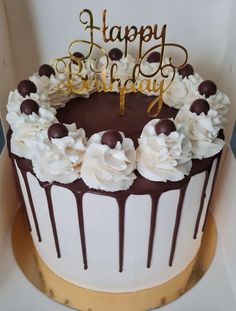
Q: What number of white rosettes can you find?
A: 12